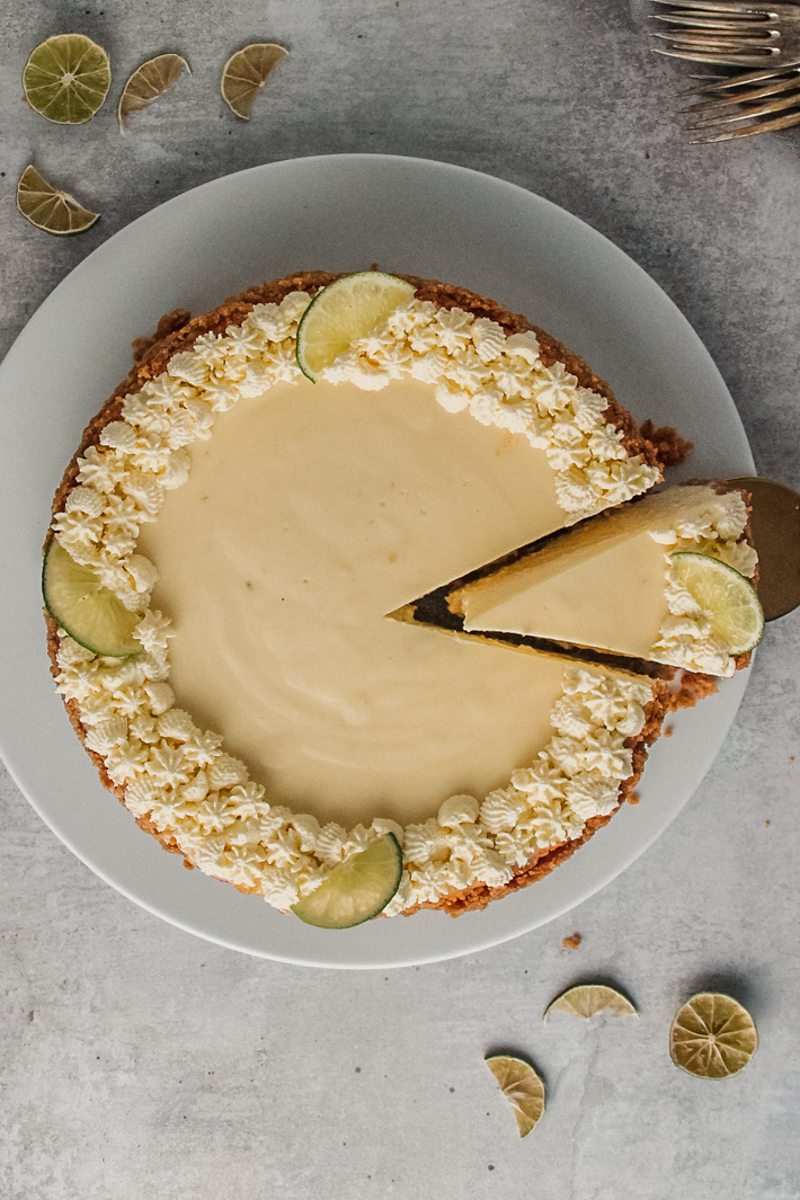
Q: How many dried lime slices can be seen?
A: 7